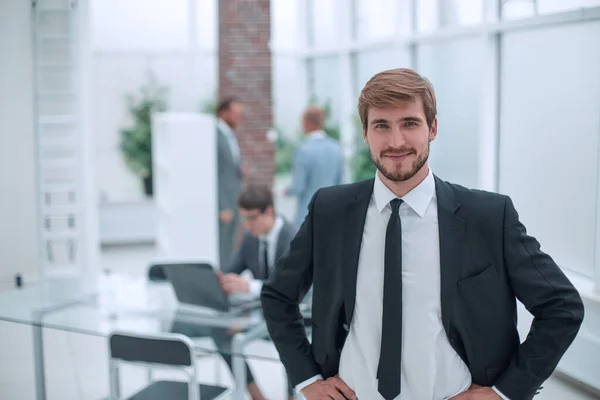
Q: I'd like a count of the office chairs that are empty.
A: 2